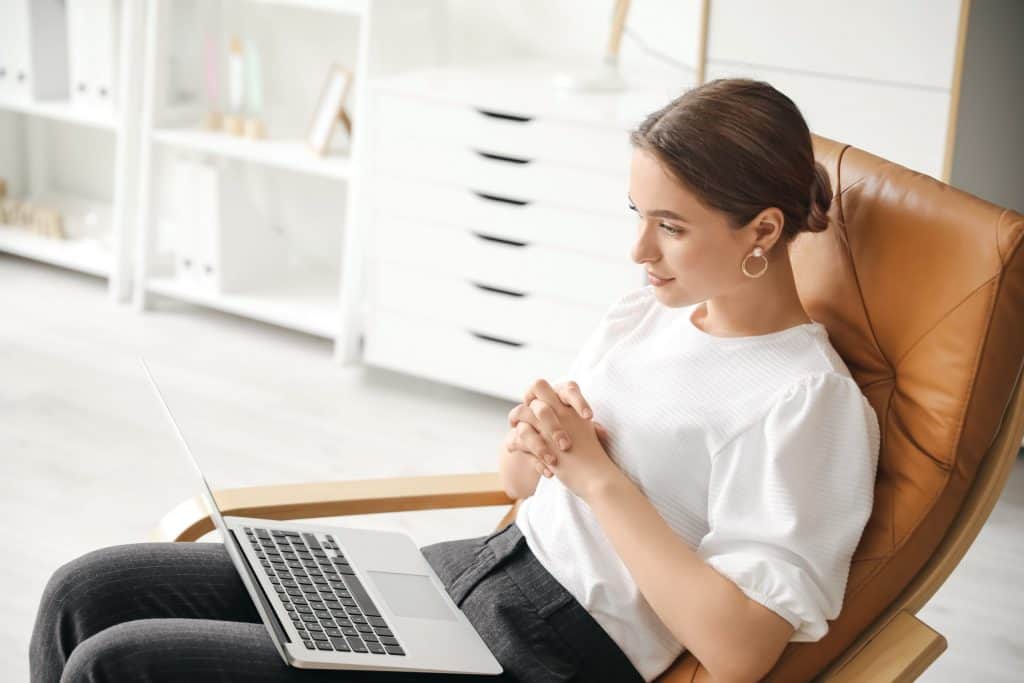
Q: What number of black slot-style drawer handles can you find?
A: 6